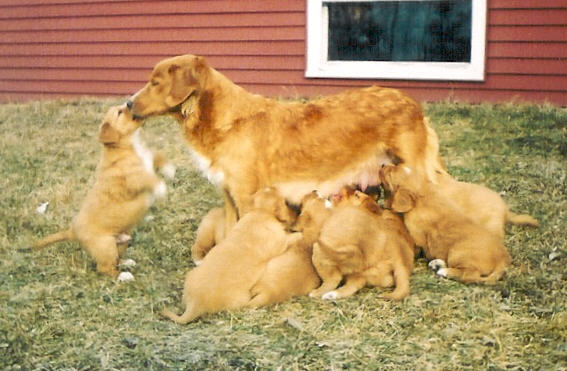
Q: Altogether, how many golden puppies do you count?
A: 8